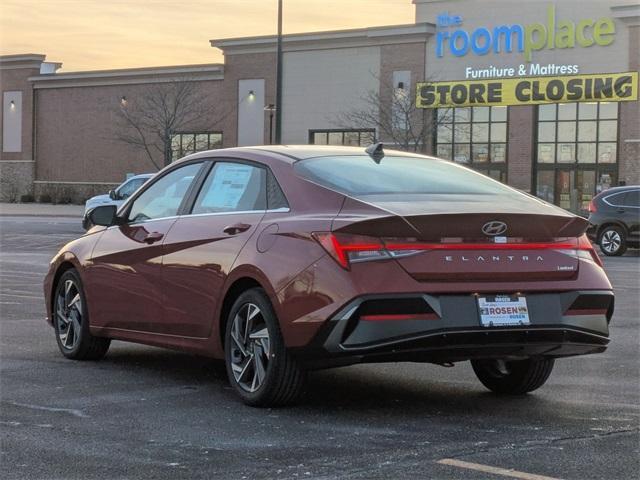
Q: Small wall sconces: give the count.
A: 4